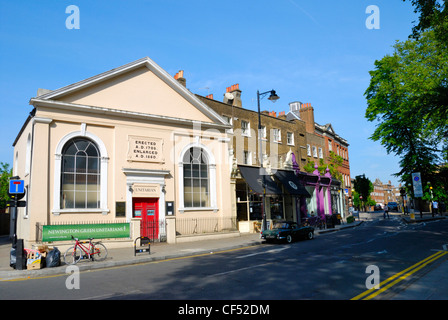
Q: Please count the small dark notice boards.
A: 2